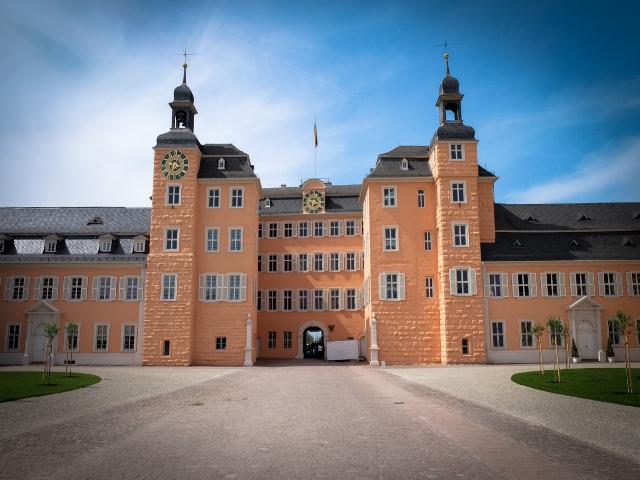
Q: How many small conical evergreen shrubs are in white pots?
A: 2